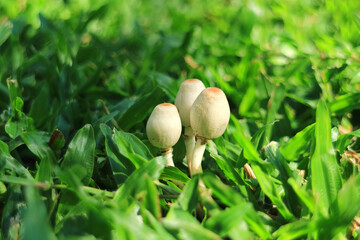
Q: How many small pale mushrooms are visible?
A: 3